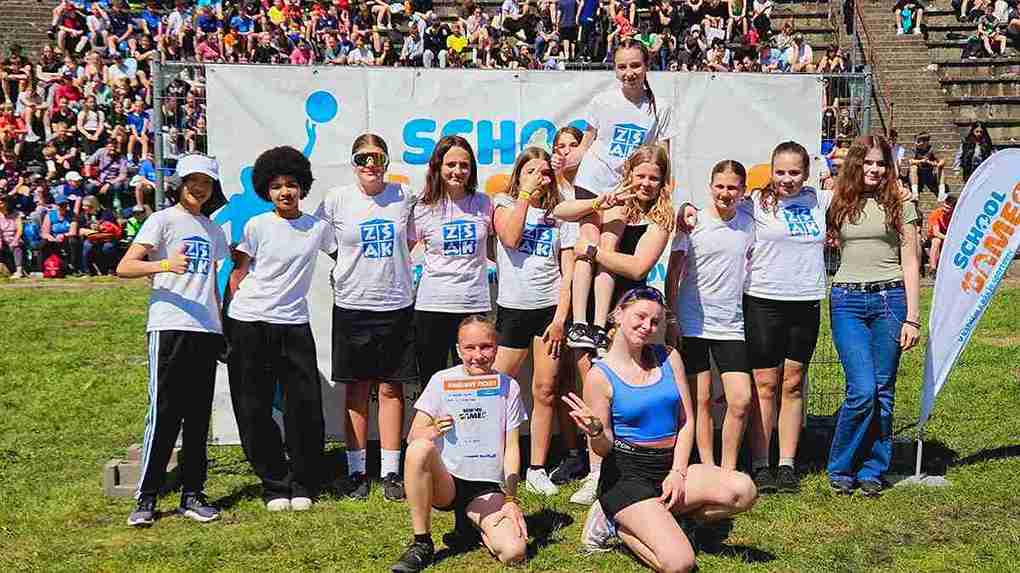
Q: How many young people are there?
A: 13